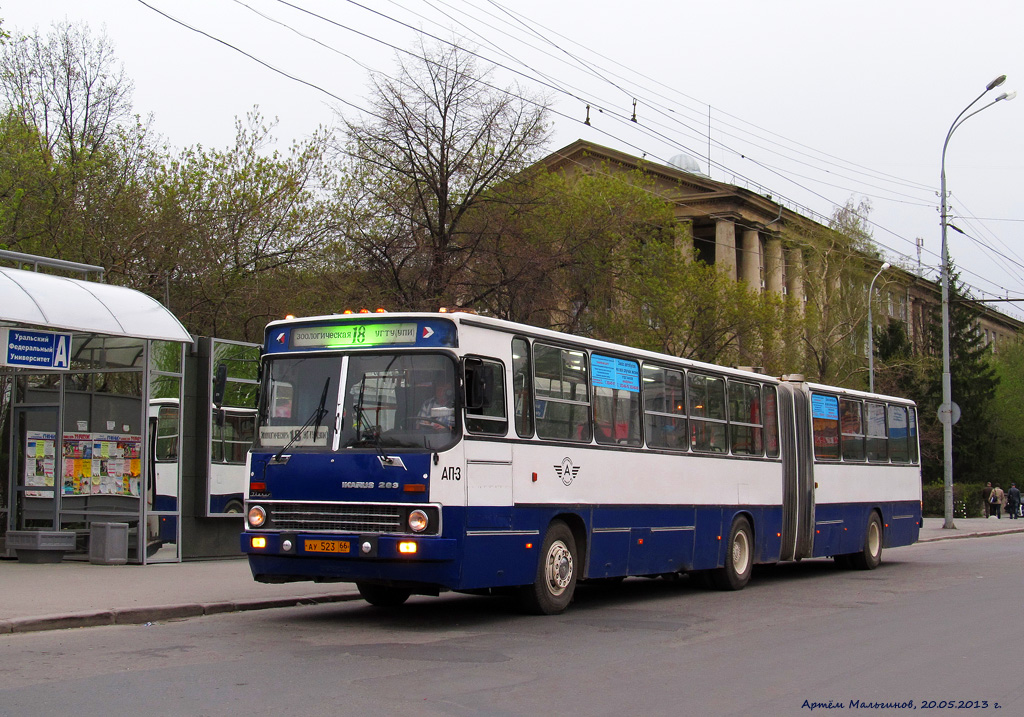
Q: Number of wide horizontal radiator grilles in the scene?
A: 1